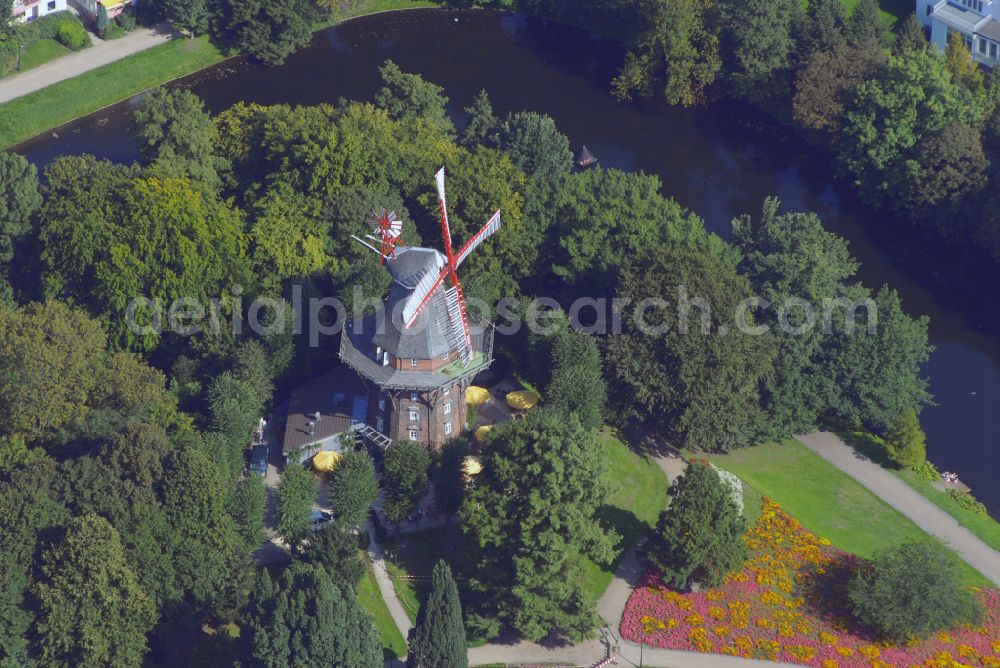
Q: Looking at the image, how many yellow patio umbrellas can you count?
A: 5